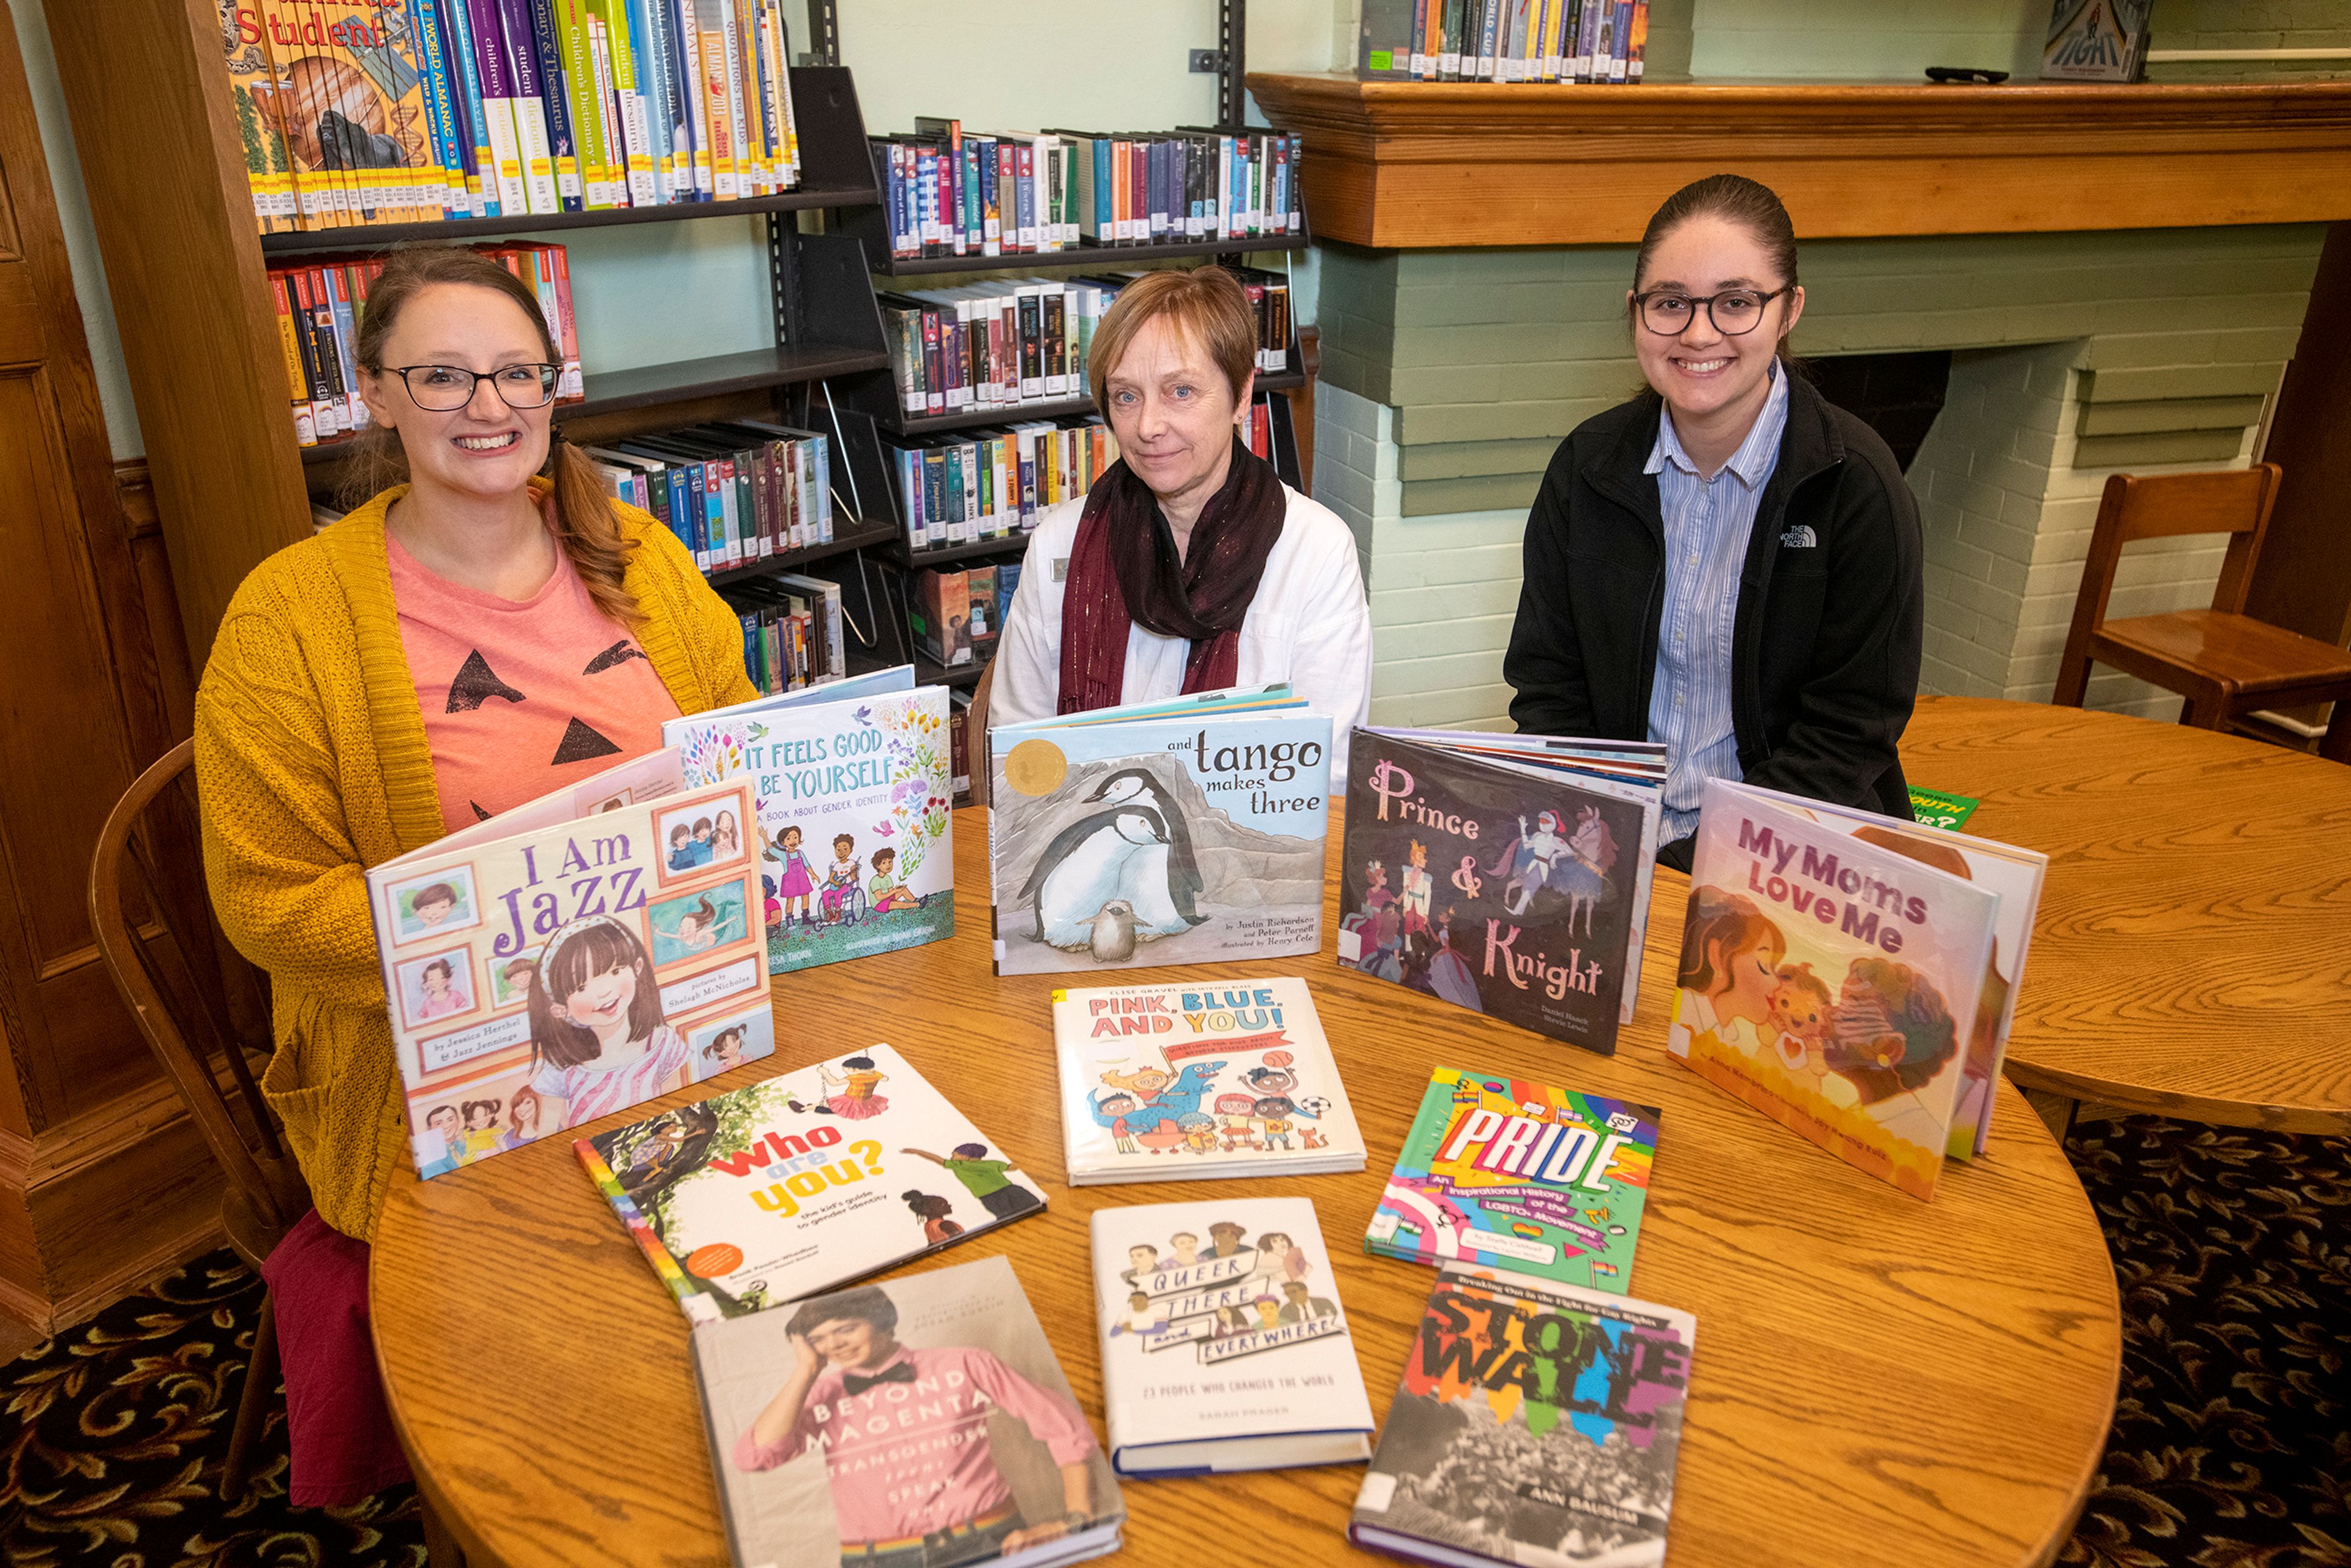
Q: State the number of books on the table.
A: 11